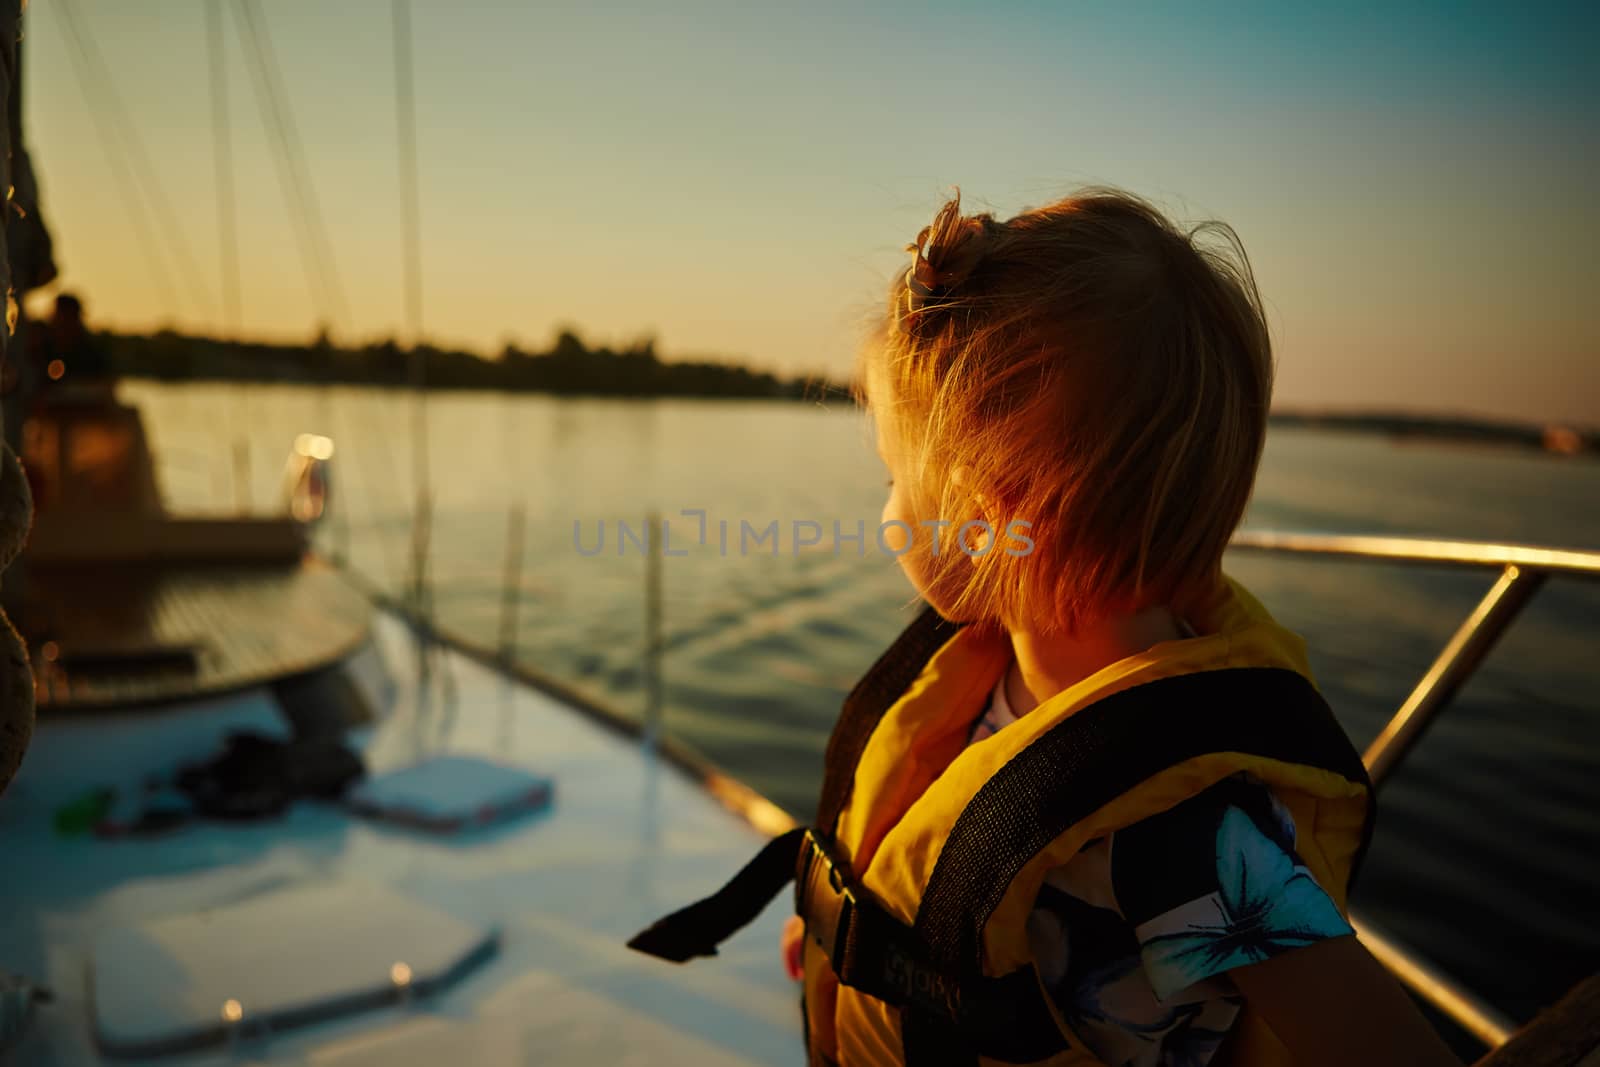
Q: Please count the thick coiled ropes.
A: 1